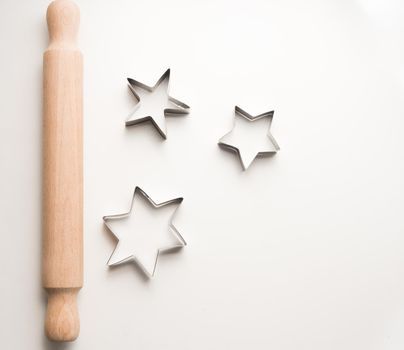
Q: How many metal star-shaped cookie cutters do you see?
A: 3